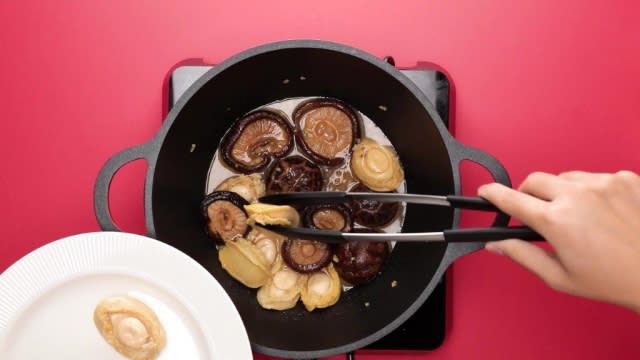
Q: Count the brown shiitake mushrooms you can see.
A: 8